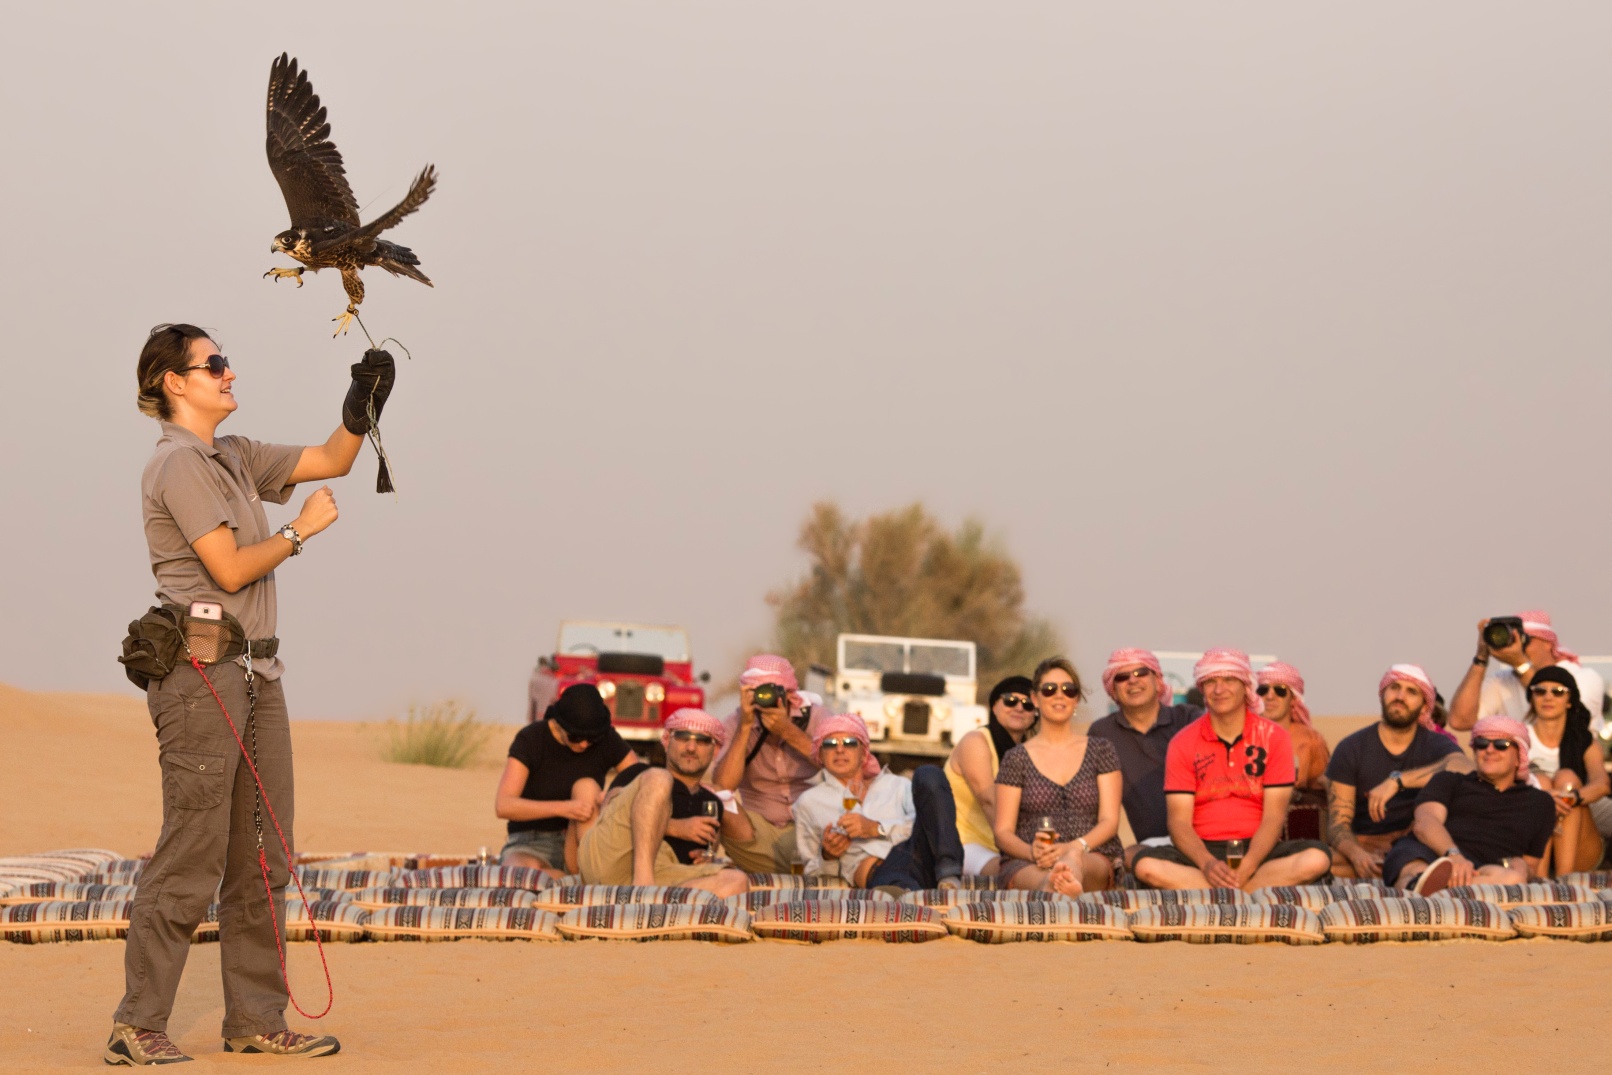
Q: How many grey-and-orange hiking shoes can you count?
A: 2